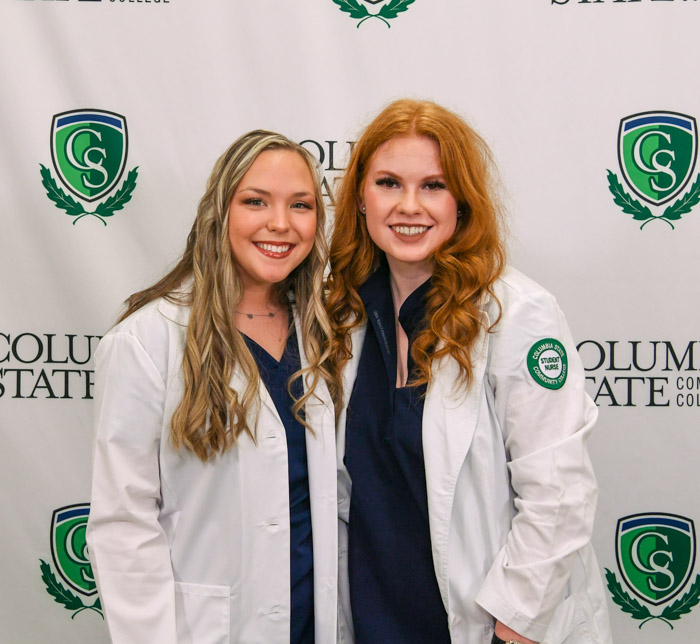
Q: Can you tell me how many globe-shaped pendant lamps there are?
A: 0